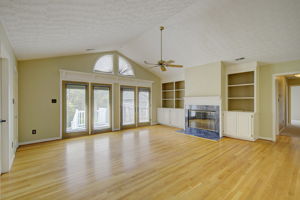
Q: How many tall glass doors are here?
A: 4